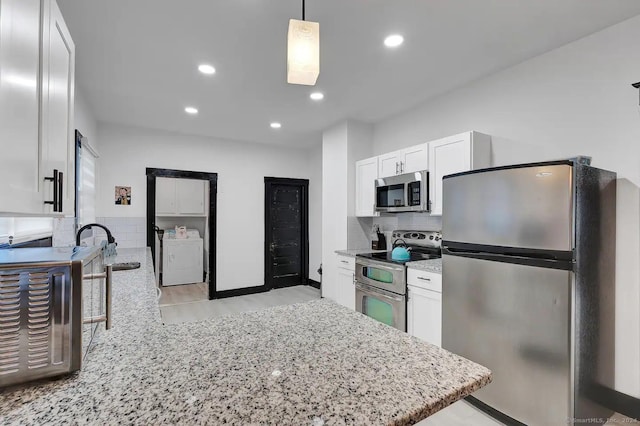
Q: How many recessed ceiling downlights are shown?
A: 5